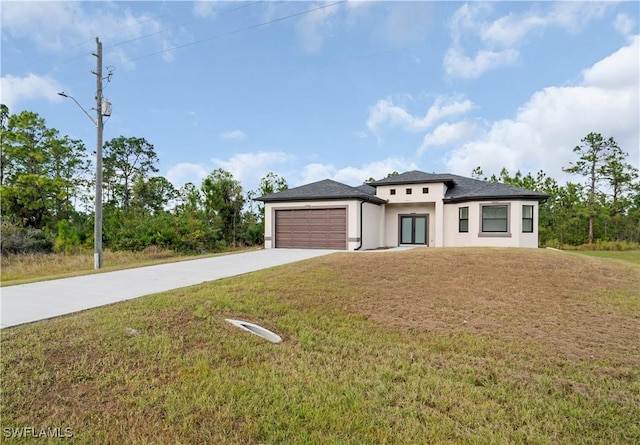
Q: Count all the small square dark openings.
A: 3